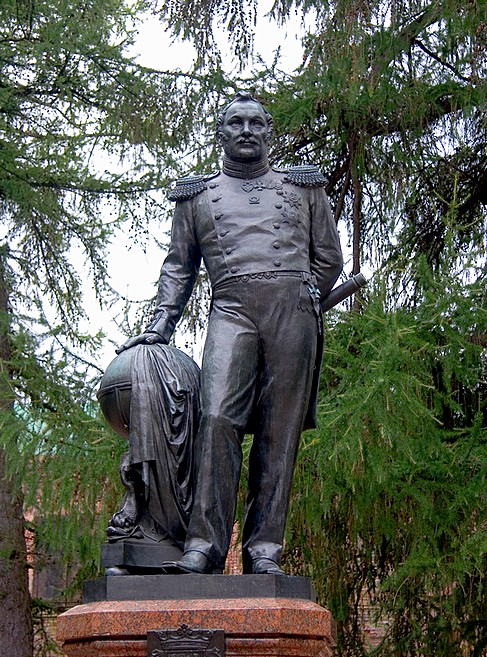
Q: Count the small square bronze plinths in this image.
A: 1